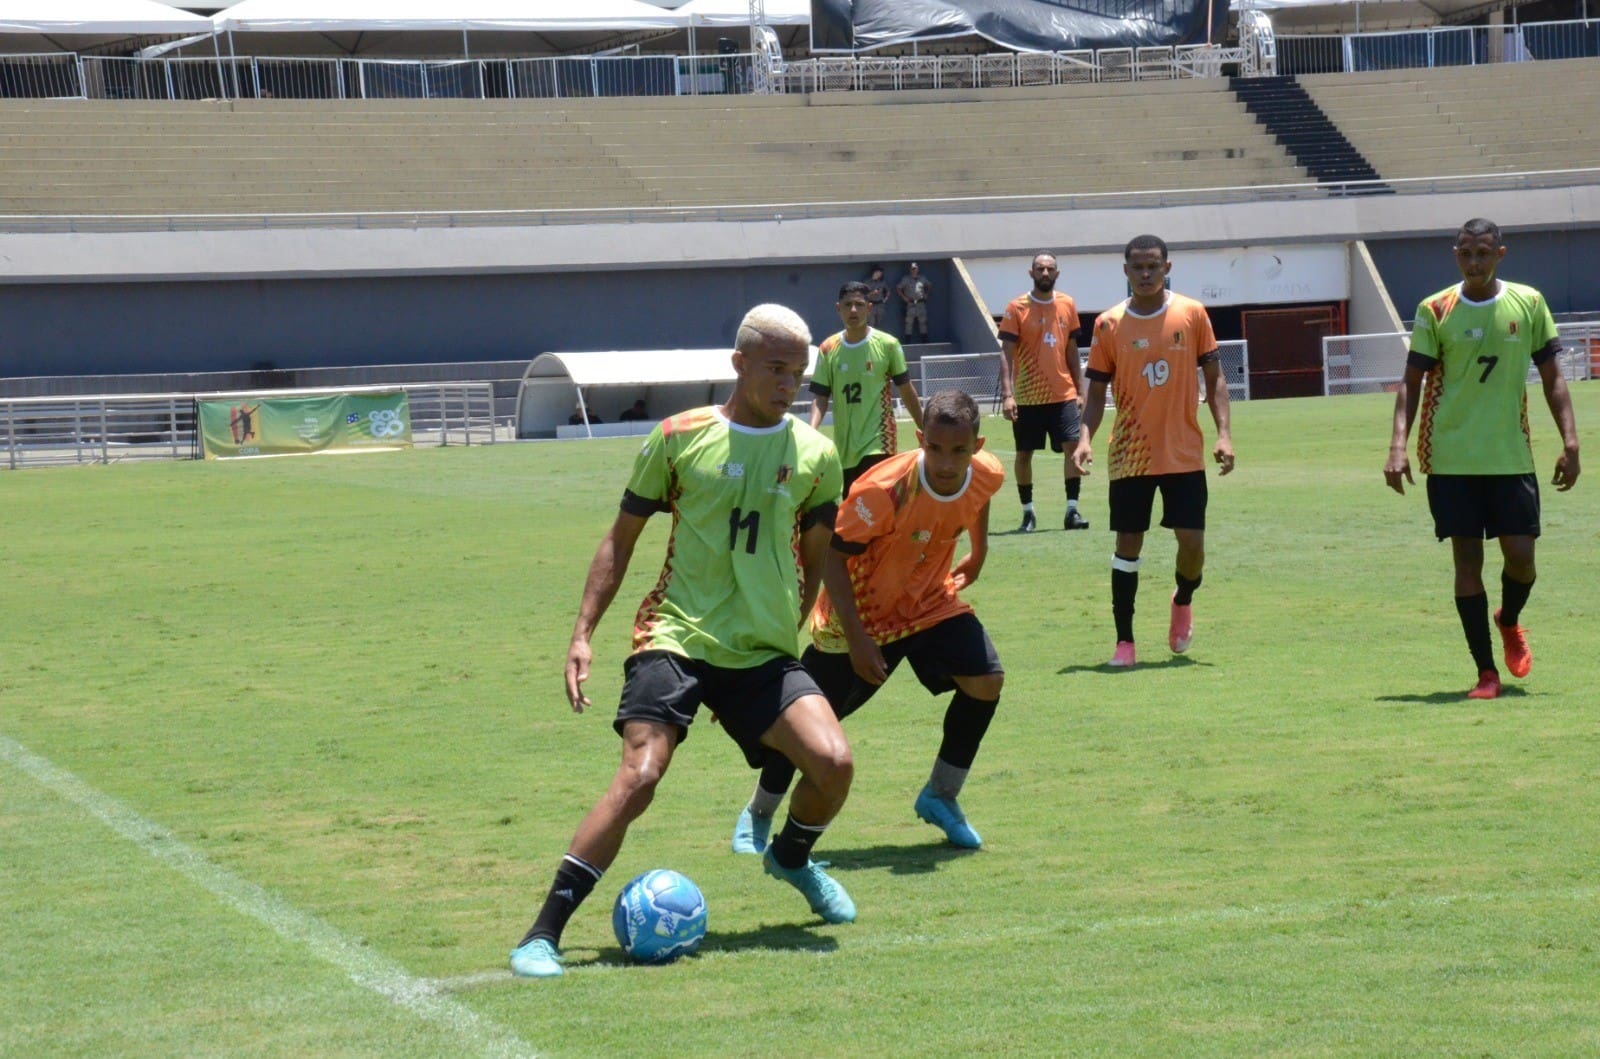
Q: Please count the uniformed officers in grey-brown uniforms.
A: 2